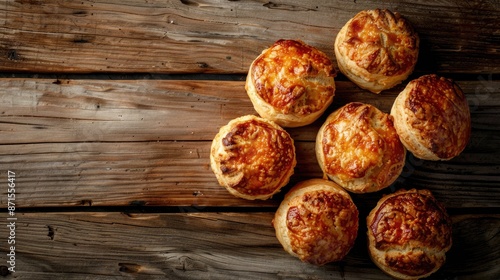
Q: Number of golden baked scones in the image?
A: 7